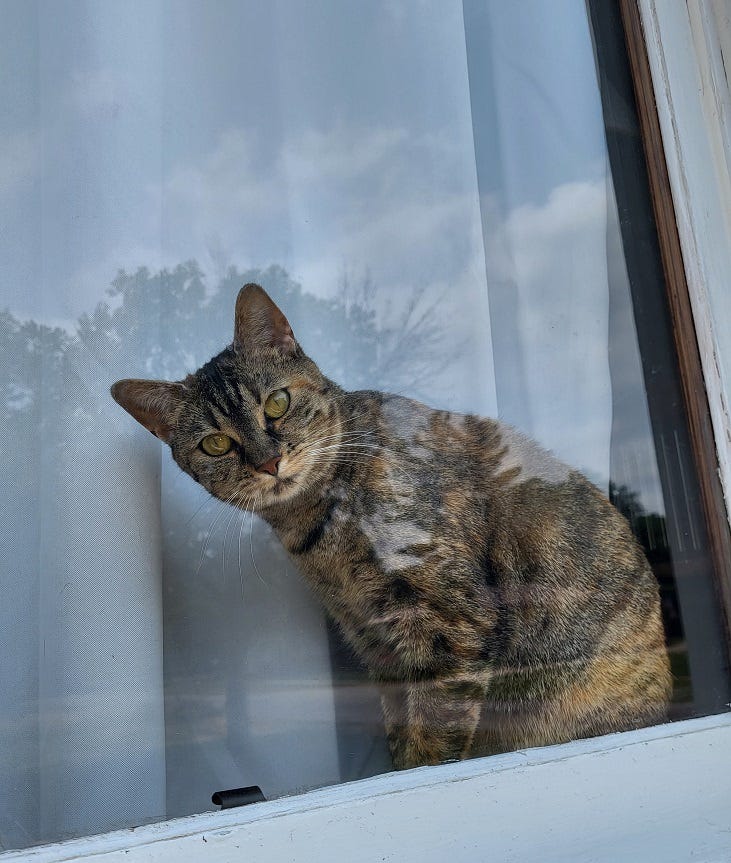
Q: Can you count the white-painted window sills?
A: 1